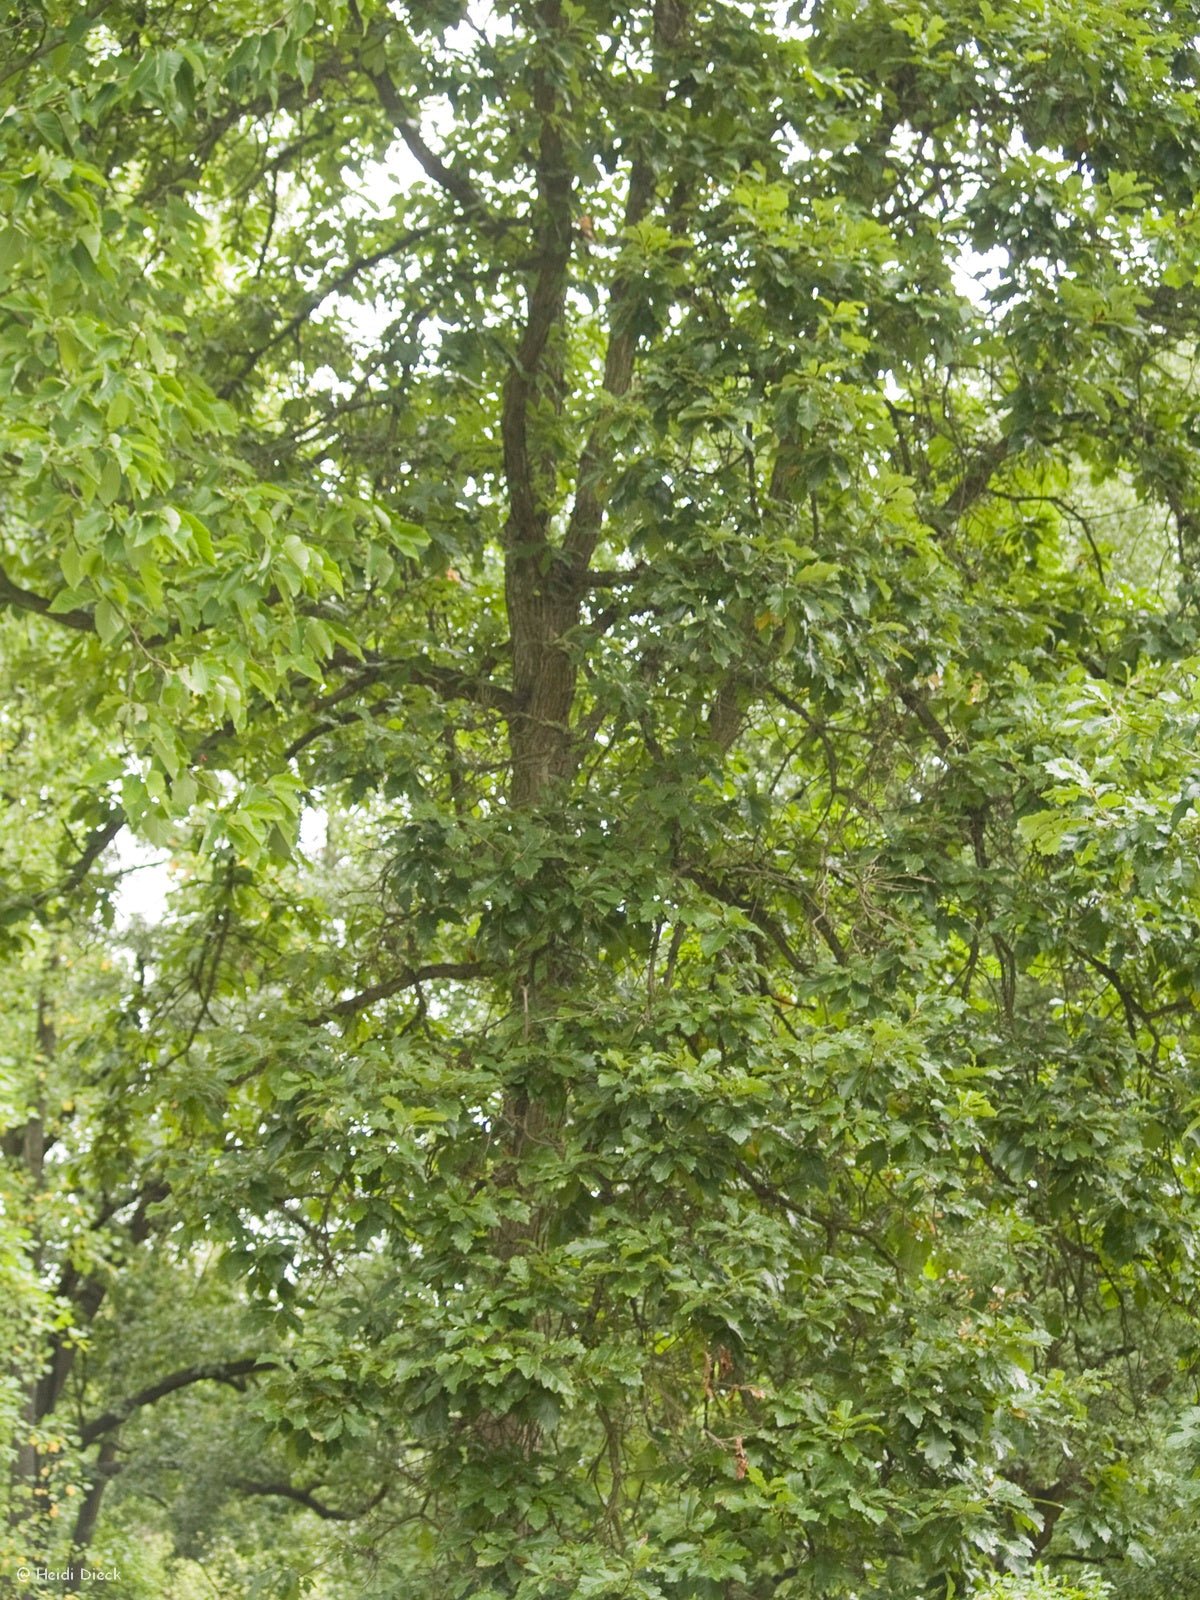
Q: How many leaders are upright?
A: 2